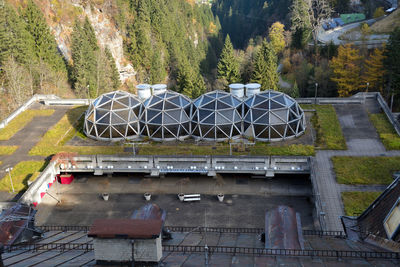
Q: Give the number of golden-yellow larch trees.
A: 2